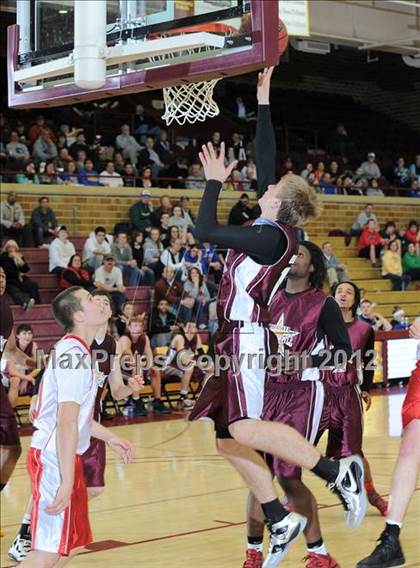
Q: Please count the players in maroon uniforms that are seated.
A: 3